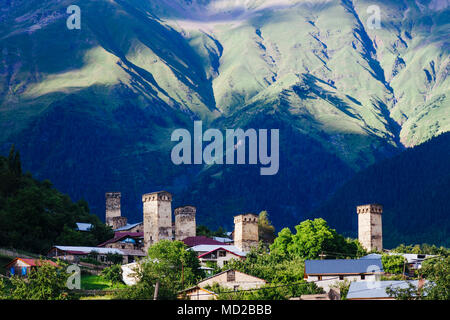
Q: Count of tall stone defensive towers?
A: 5